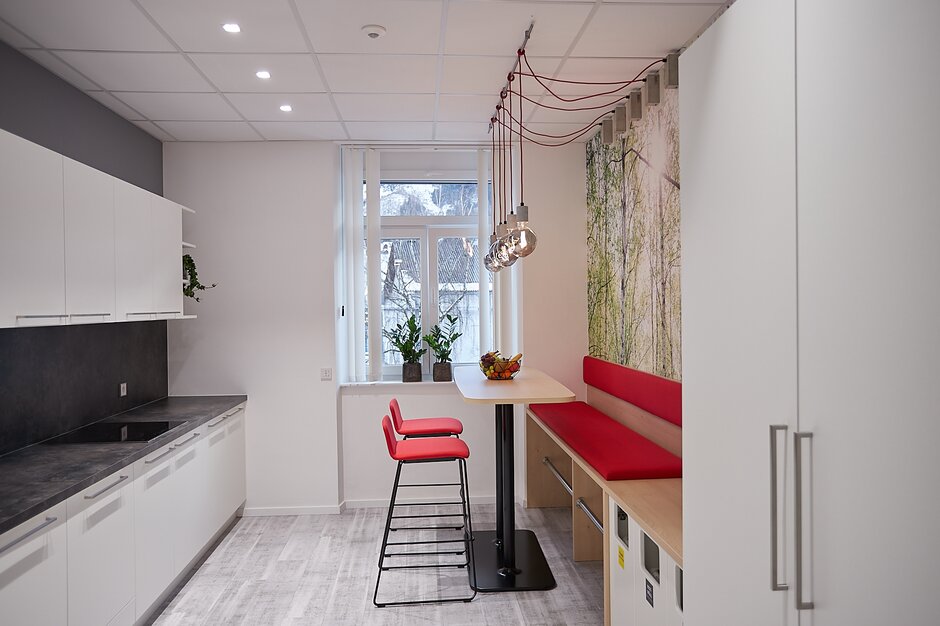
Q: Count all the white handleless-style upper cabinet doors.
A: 4